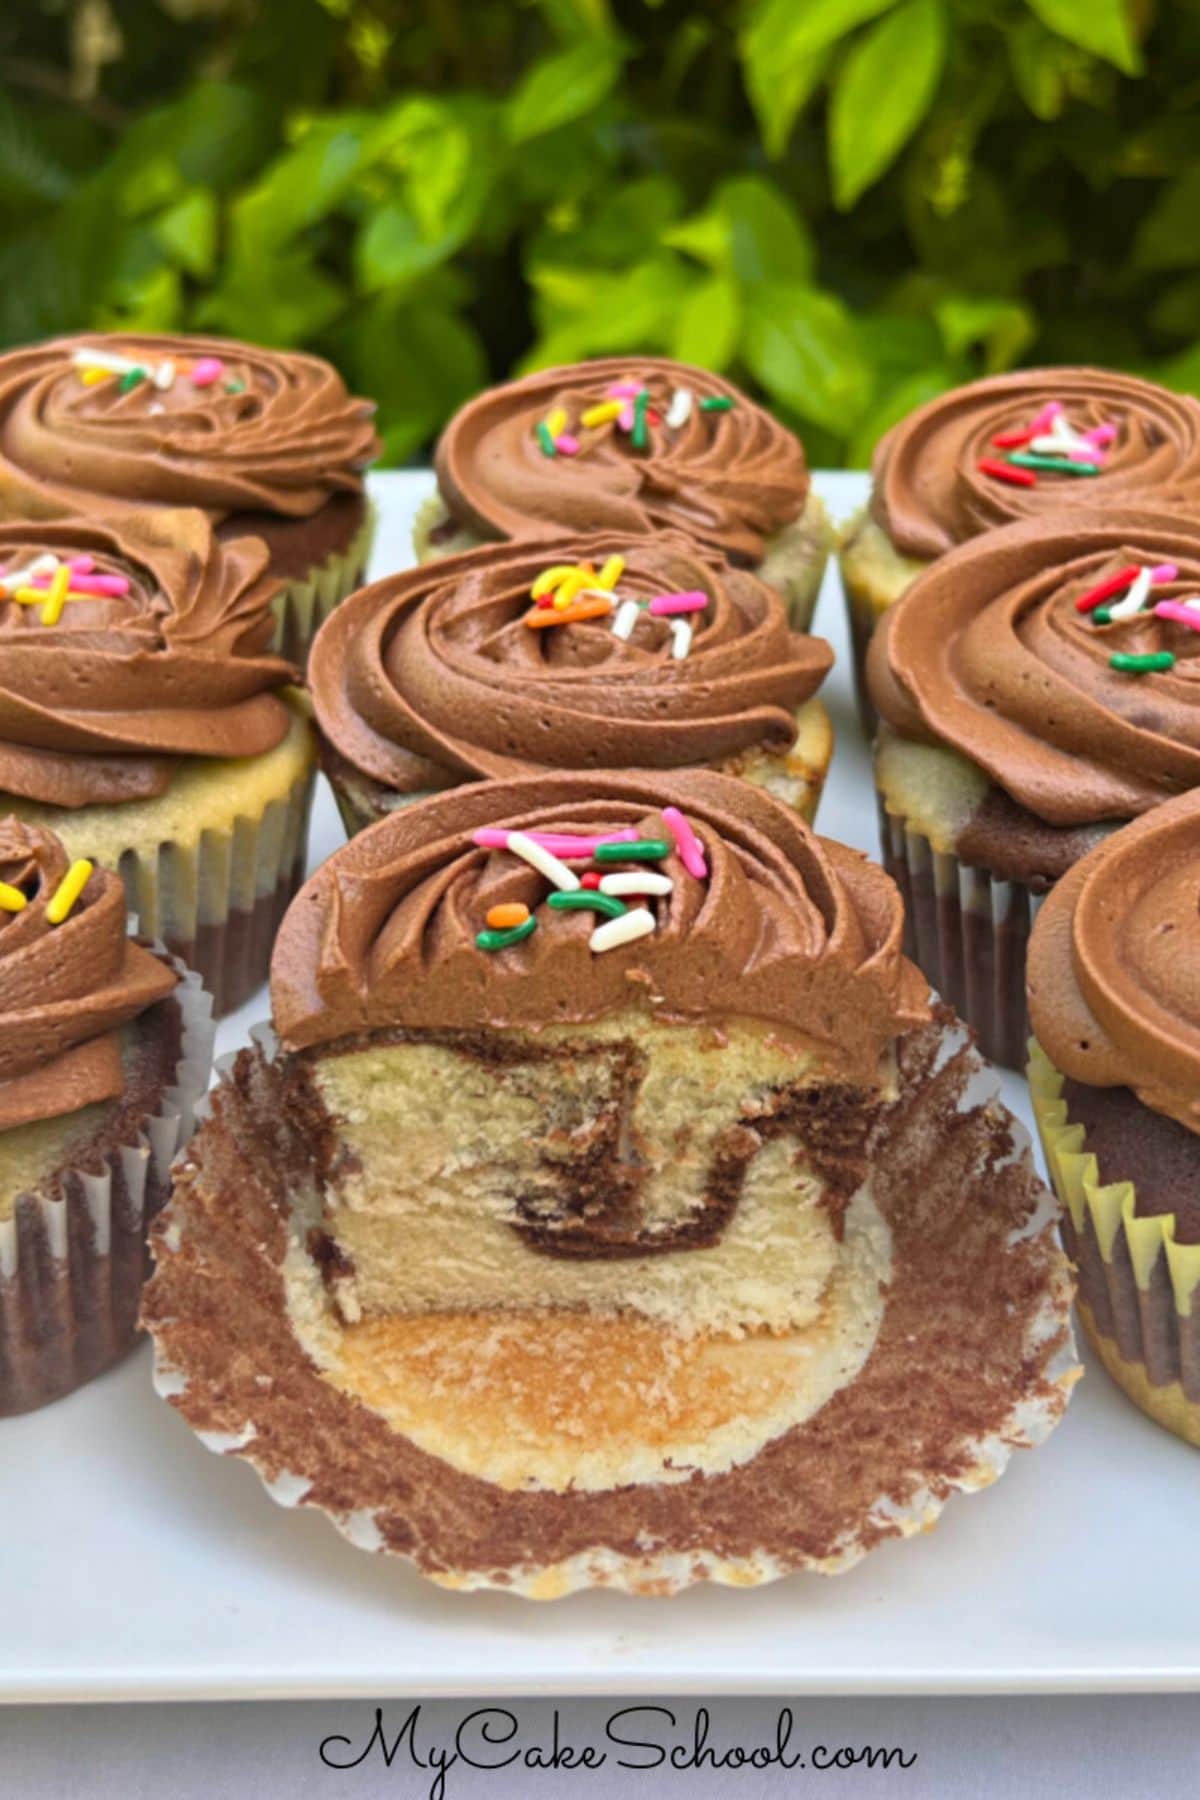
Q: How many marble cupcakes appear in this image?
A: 9